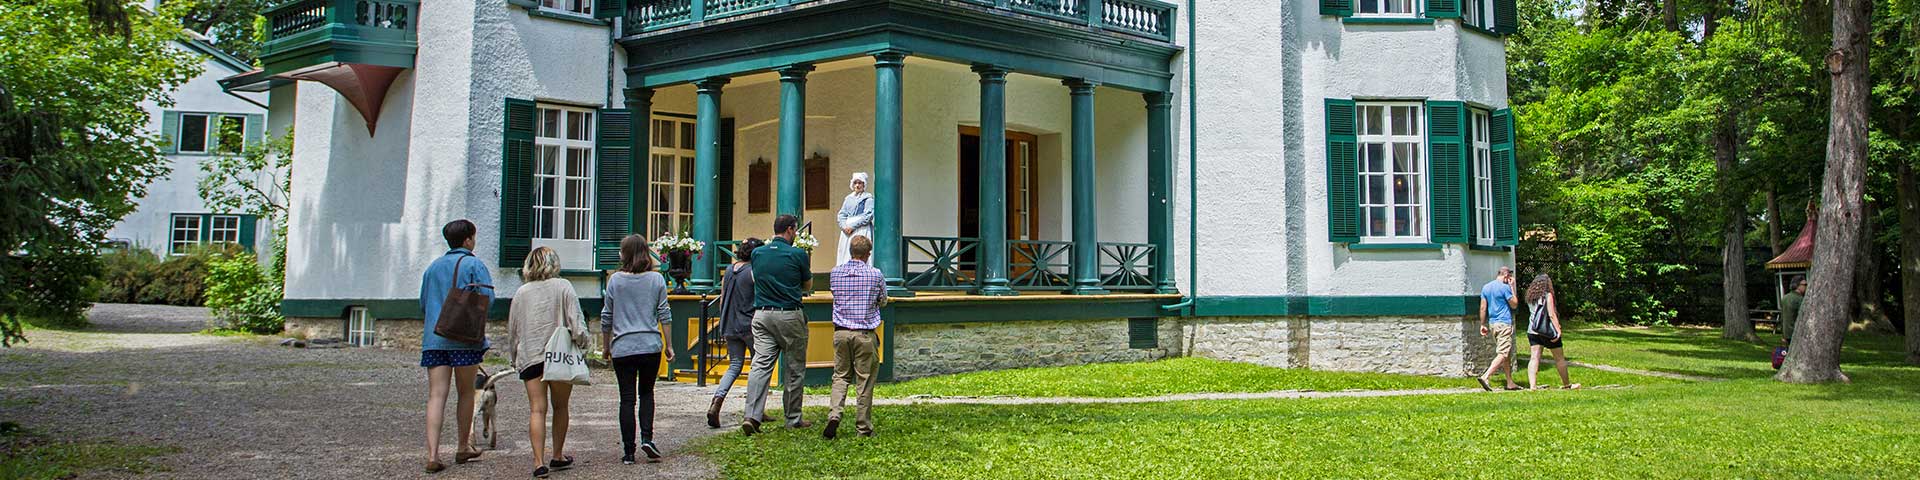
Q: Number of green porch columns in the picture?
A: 7